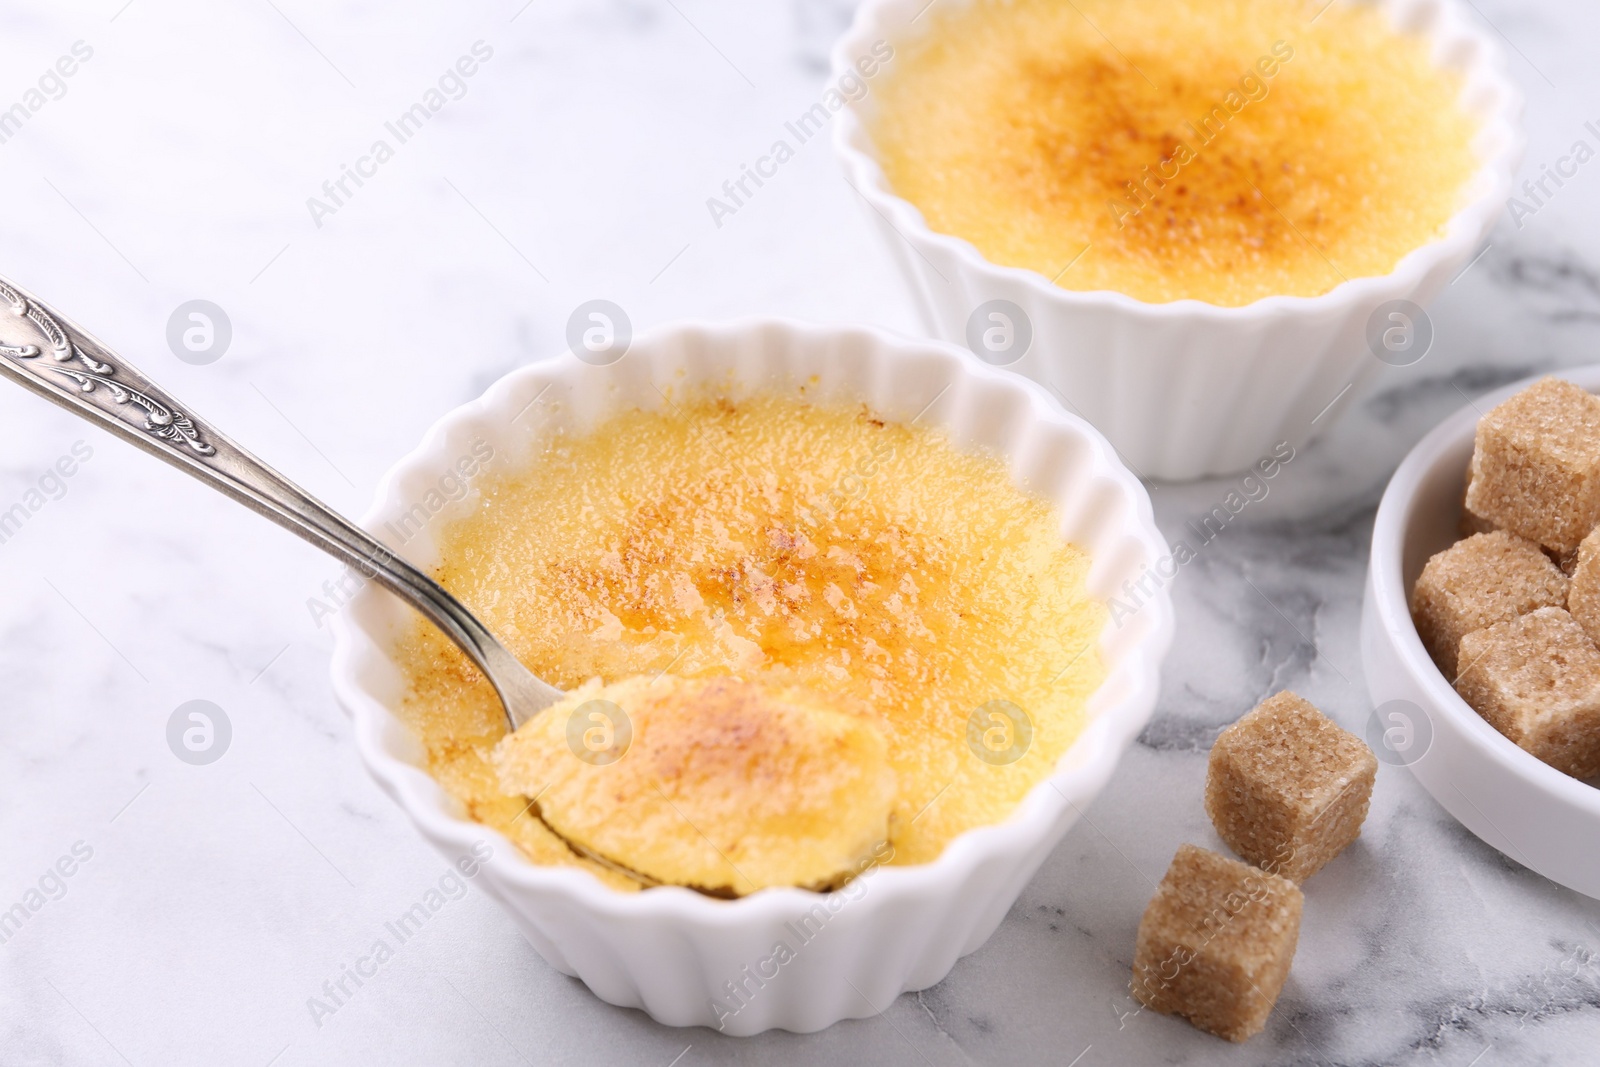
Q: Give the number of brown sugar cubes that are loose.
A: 2